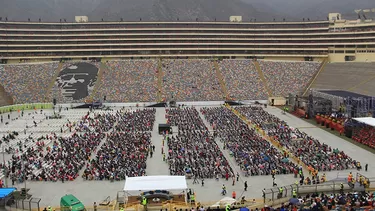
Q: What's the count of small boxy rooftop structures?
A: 3